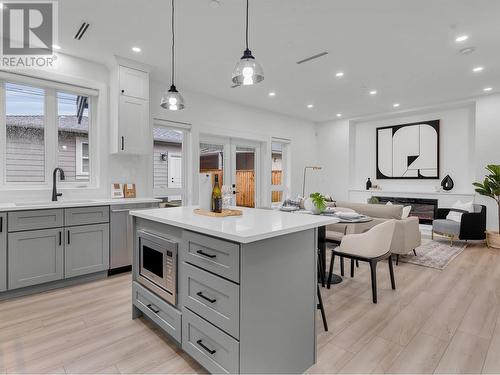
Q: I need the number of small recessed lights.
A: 11